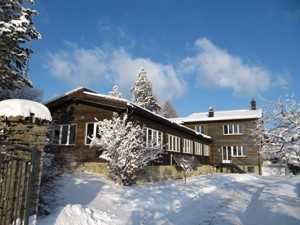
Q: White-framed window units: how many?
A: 10